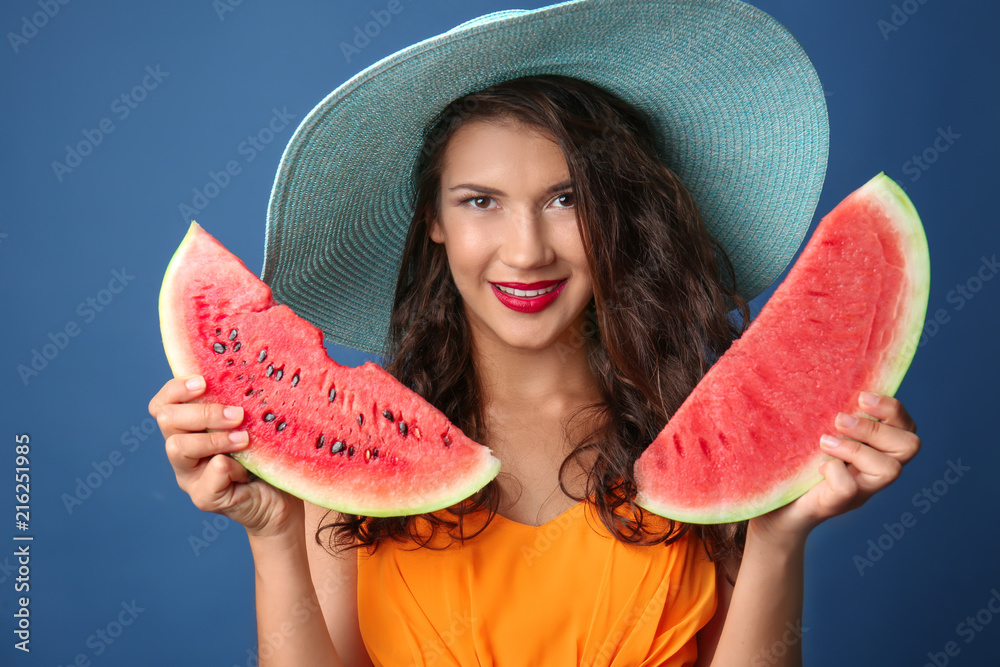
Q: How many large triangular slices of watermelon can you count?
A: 2